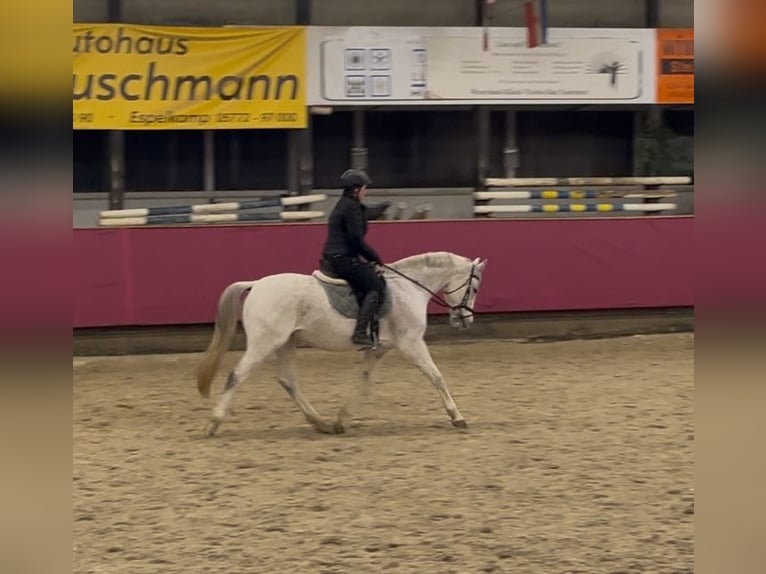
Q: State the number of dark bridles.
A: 1